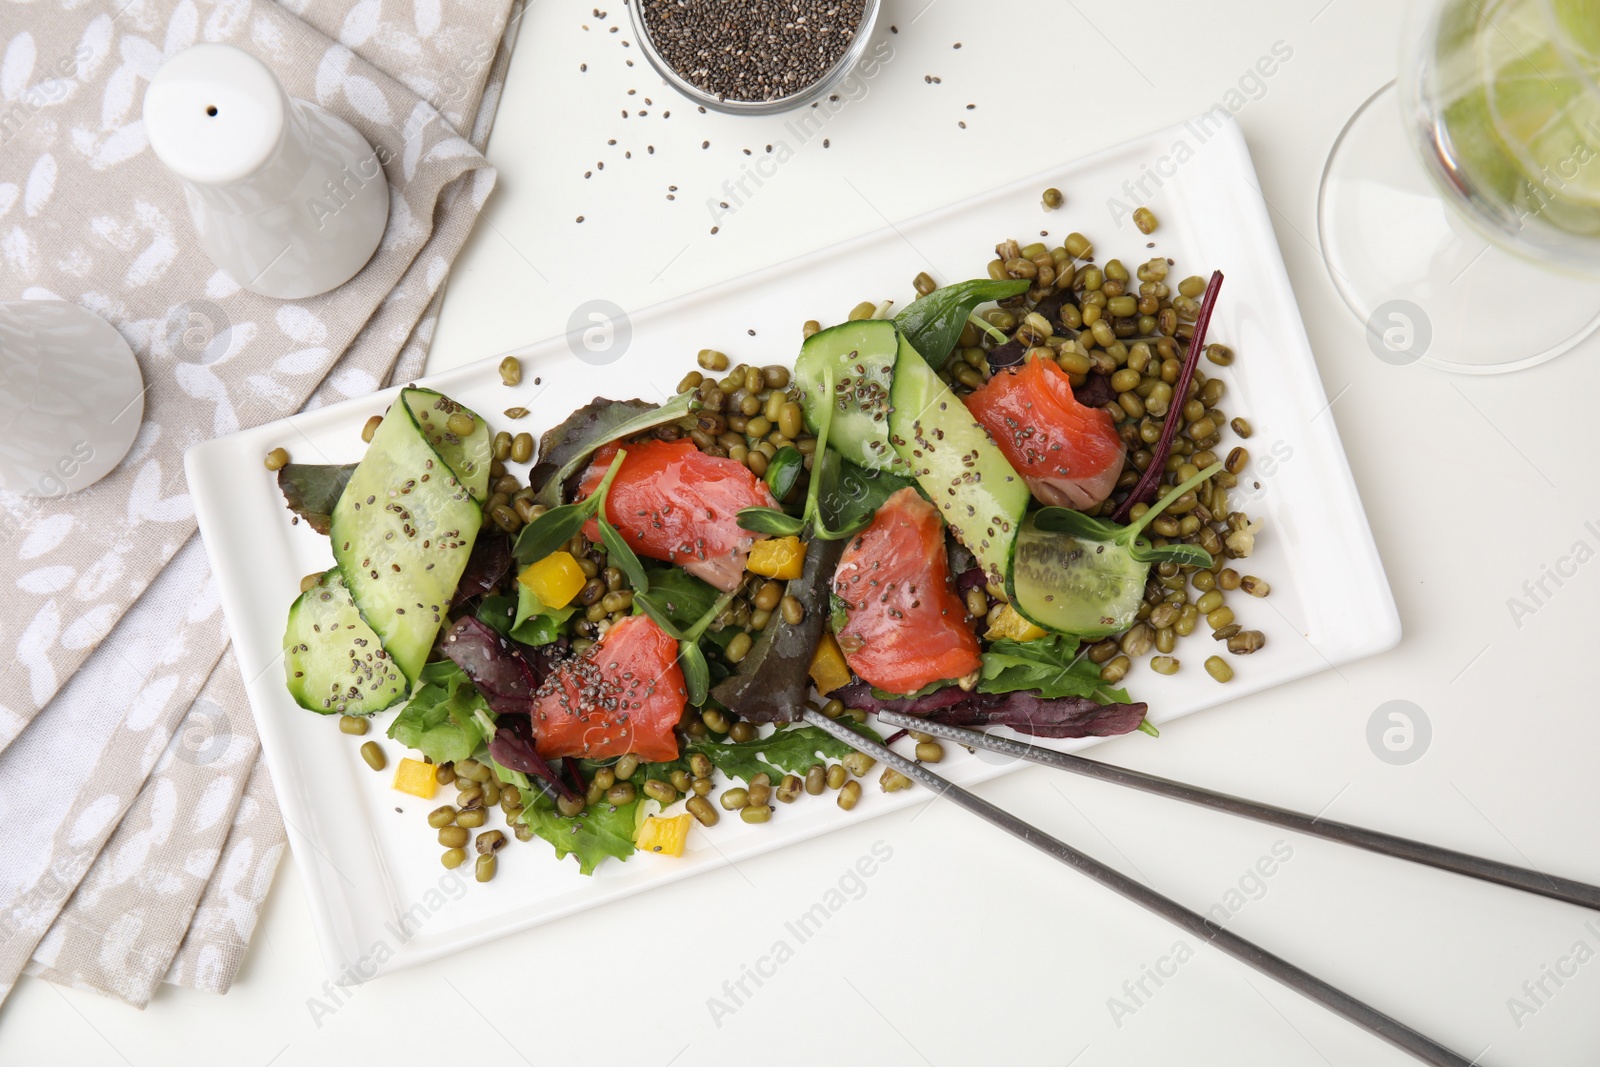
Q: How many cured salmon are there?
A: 4